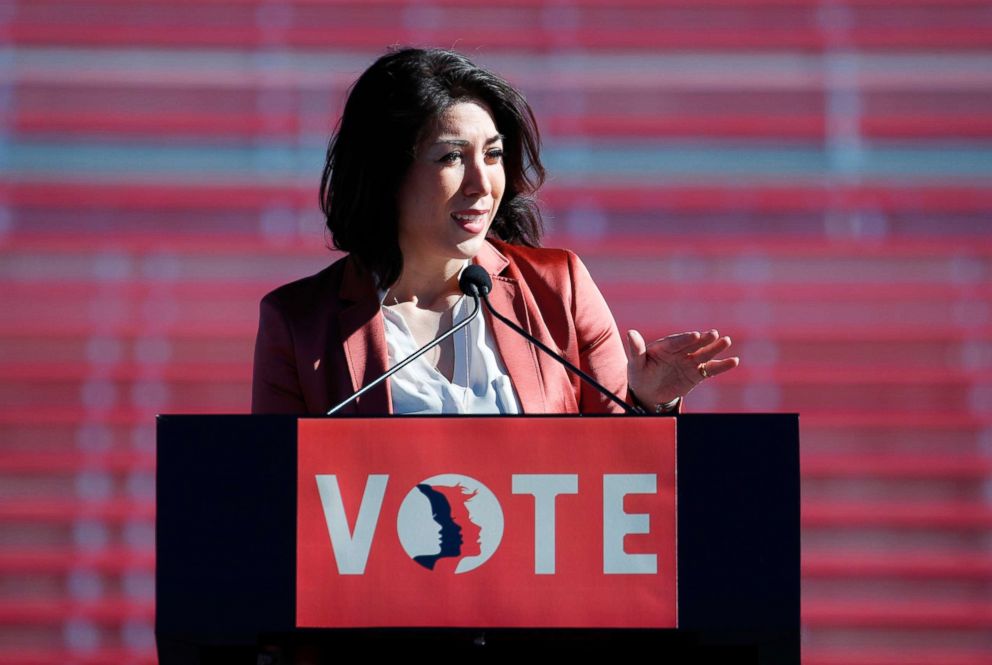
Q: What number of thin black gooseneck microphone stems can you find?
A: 2